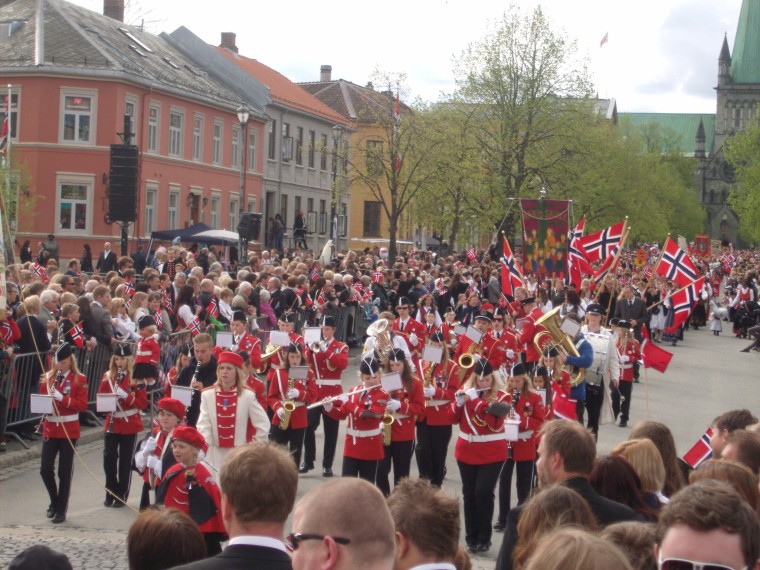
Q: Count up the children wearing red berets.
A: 2